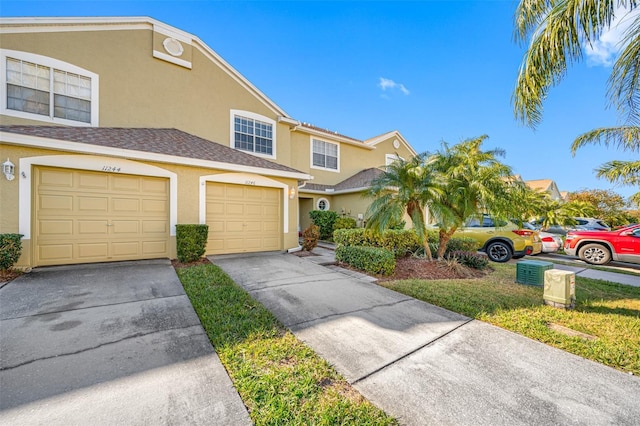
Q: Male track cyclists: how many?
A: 0